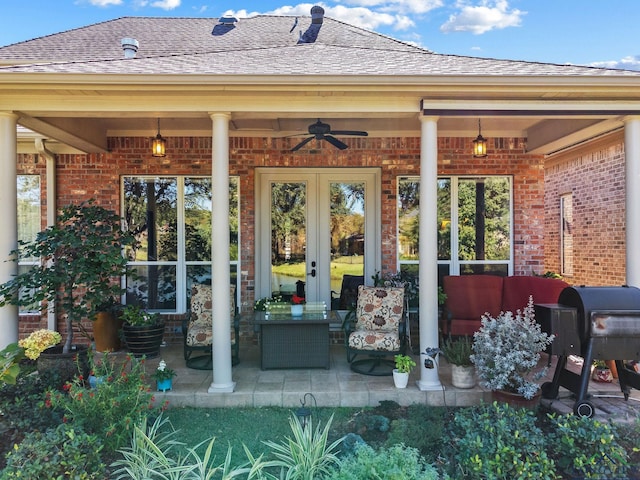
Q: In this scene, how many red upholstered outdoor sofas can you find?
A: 1